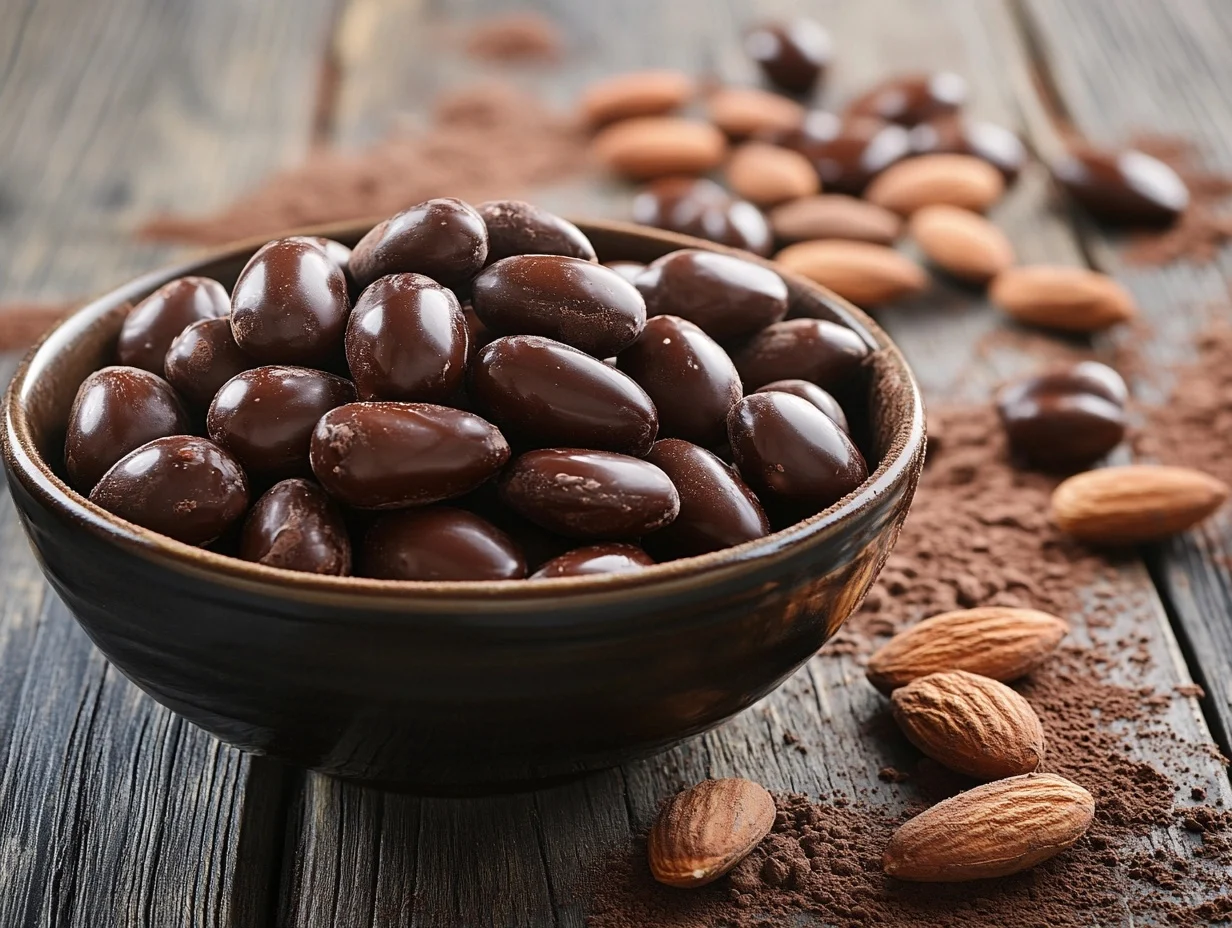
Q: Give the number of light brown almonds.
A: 14